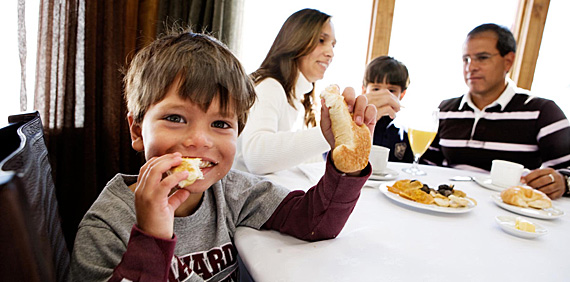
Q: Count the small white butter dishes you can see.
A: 1